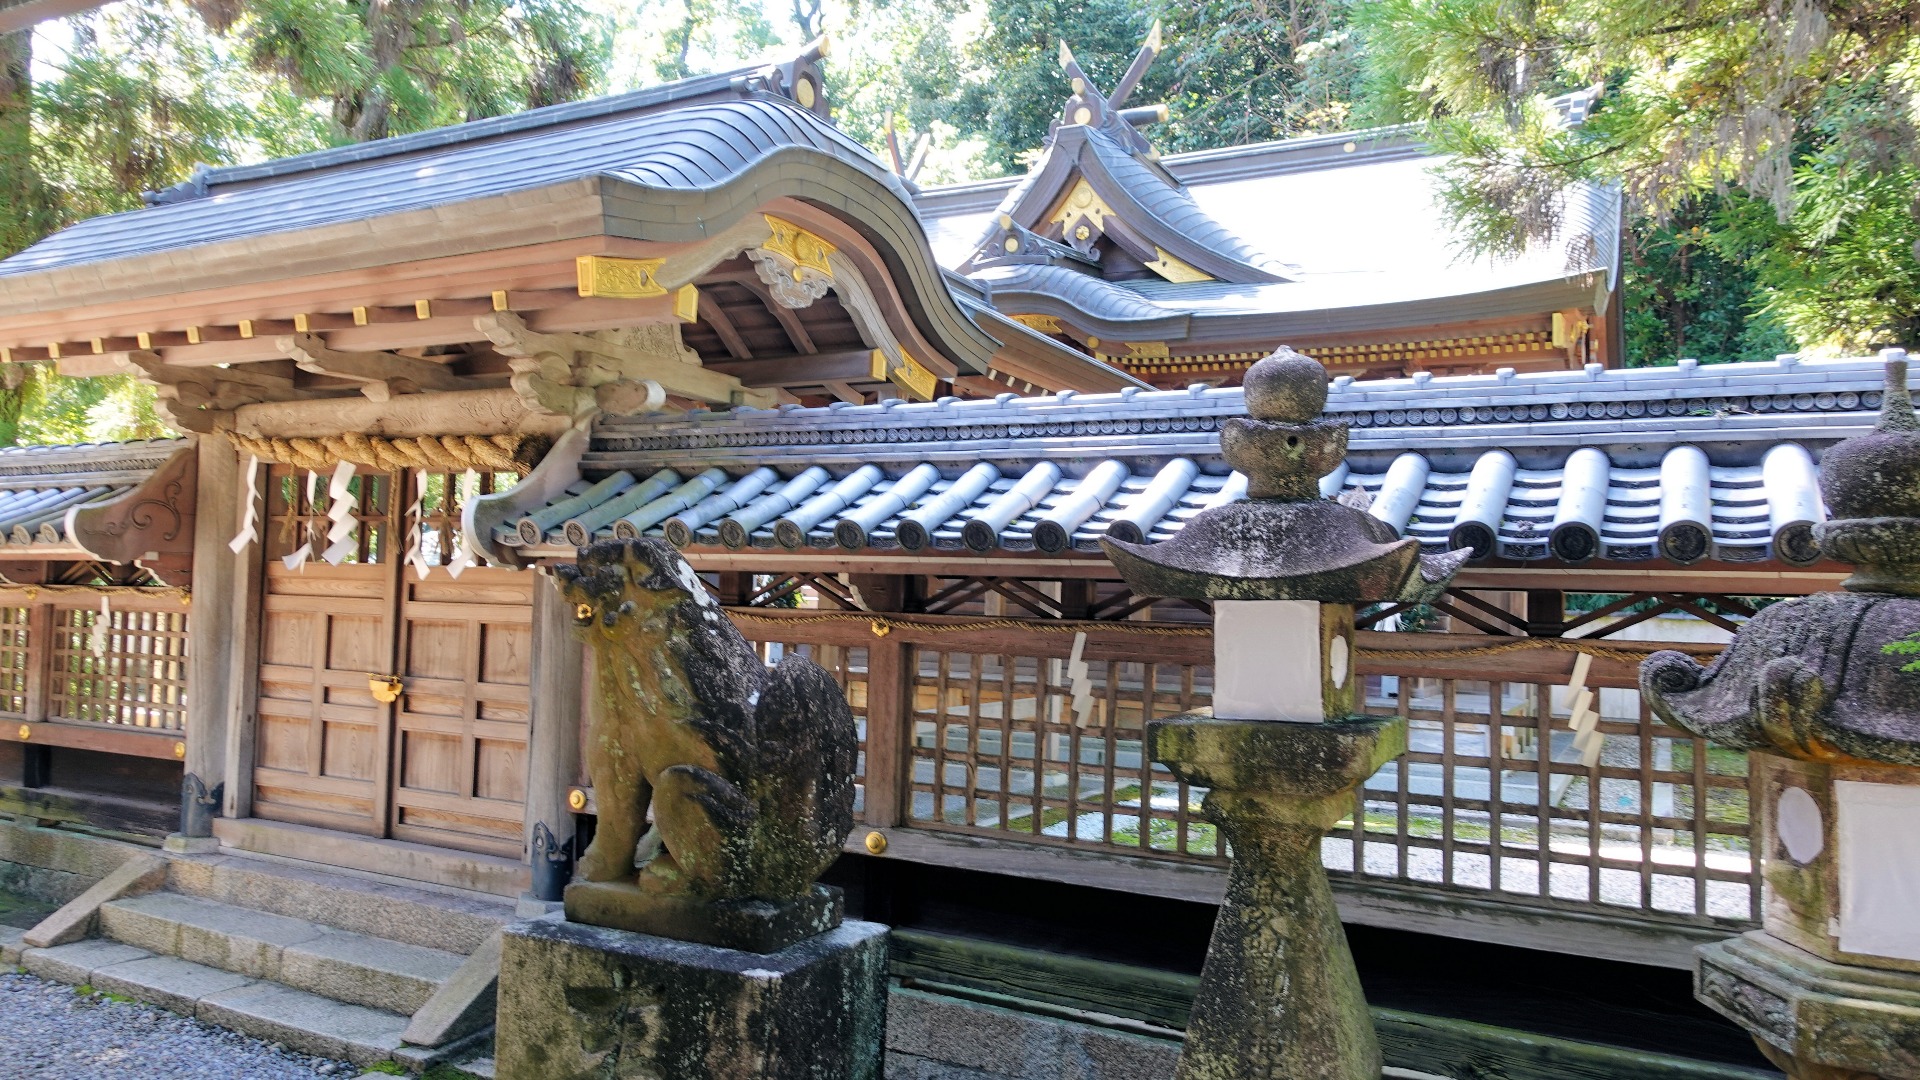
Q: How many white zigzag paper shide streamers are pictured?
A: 8